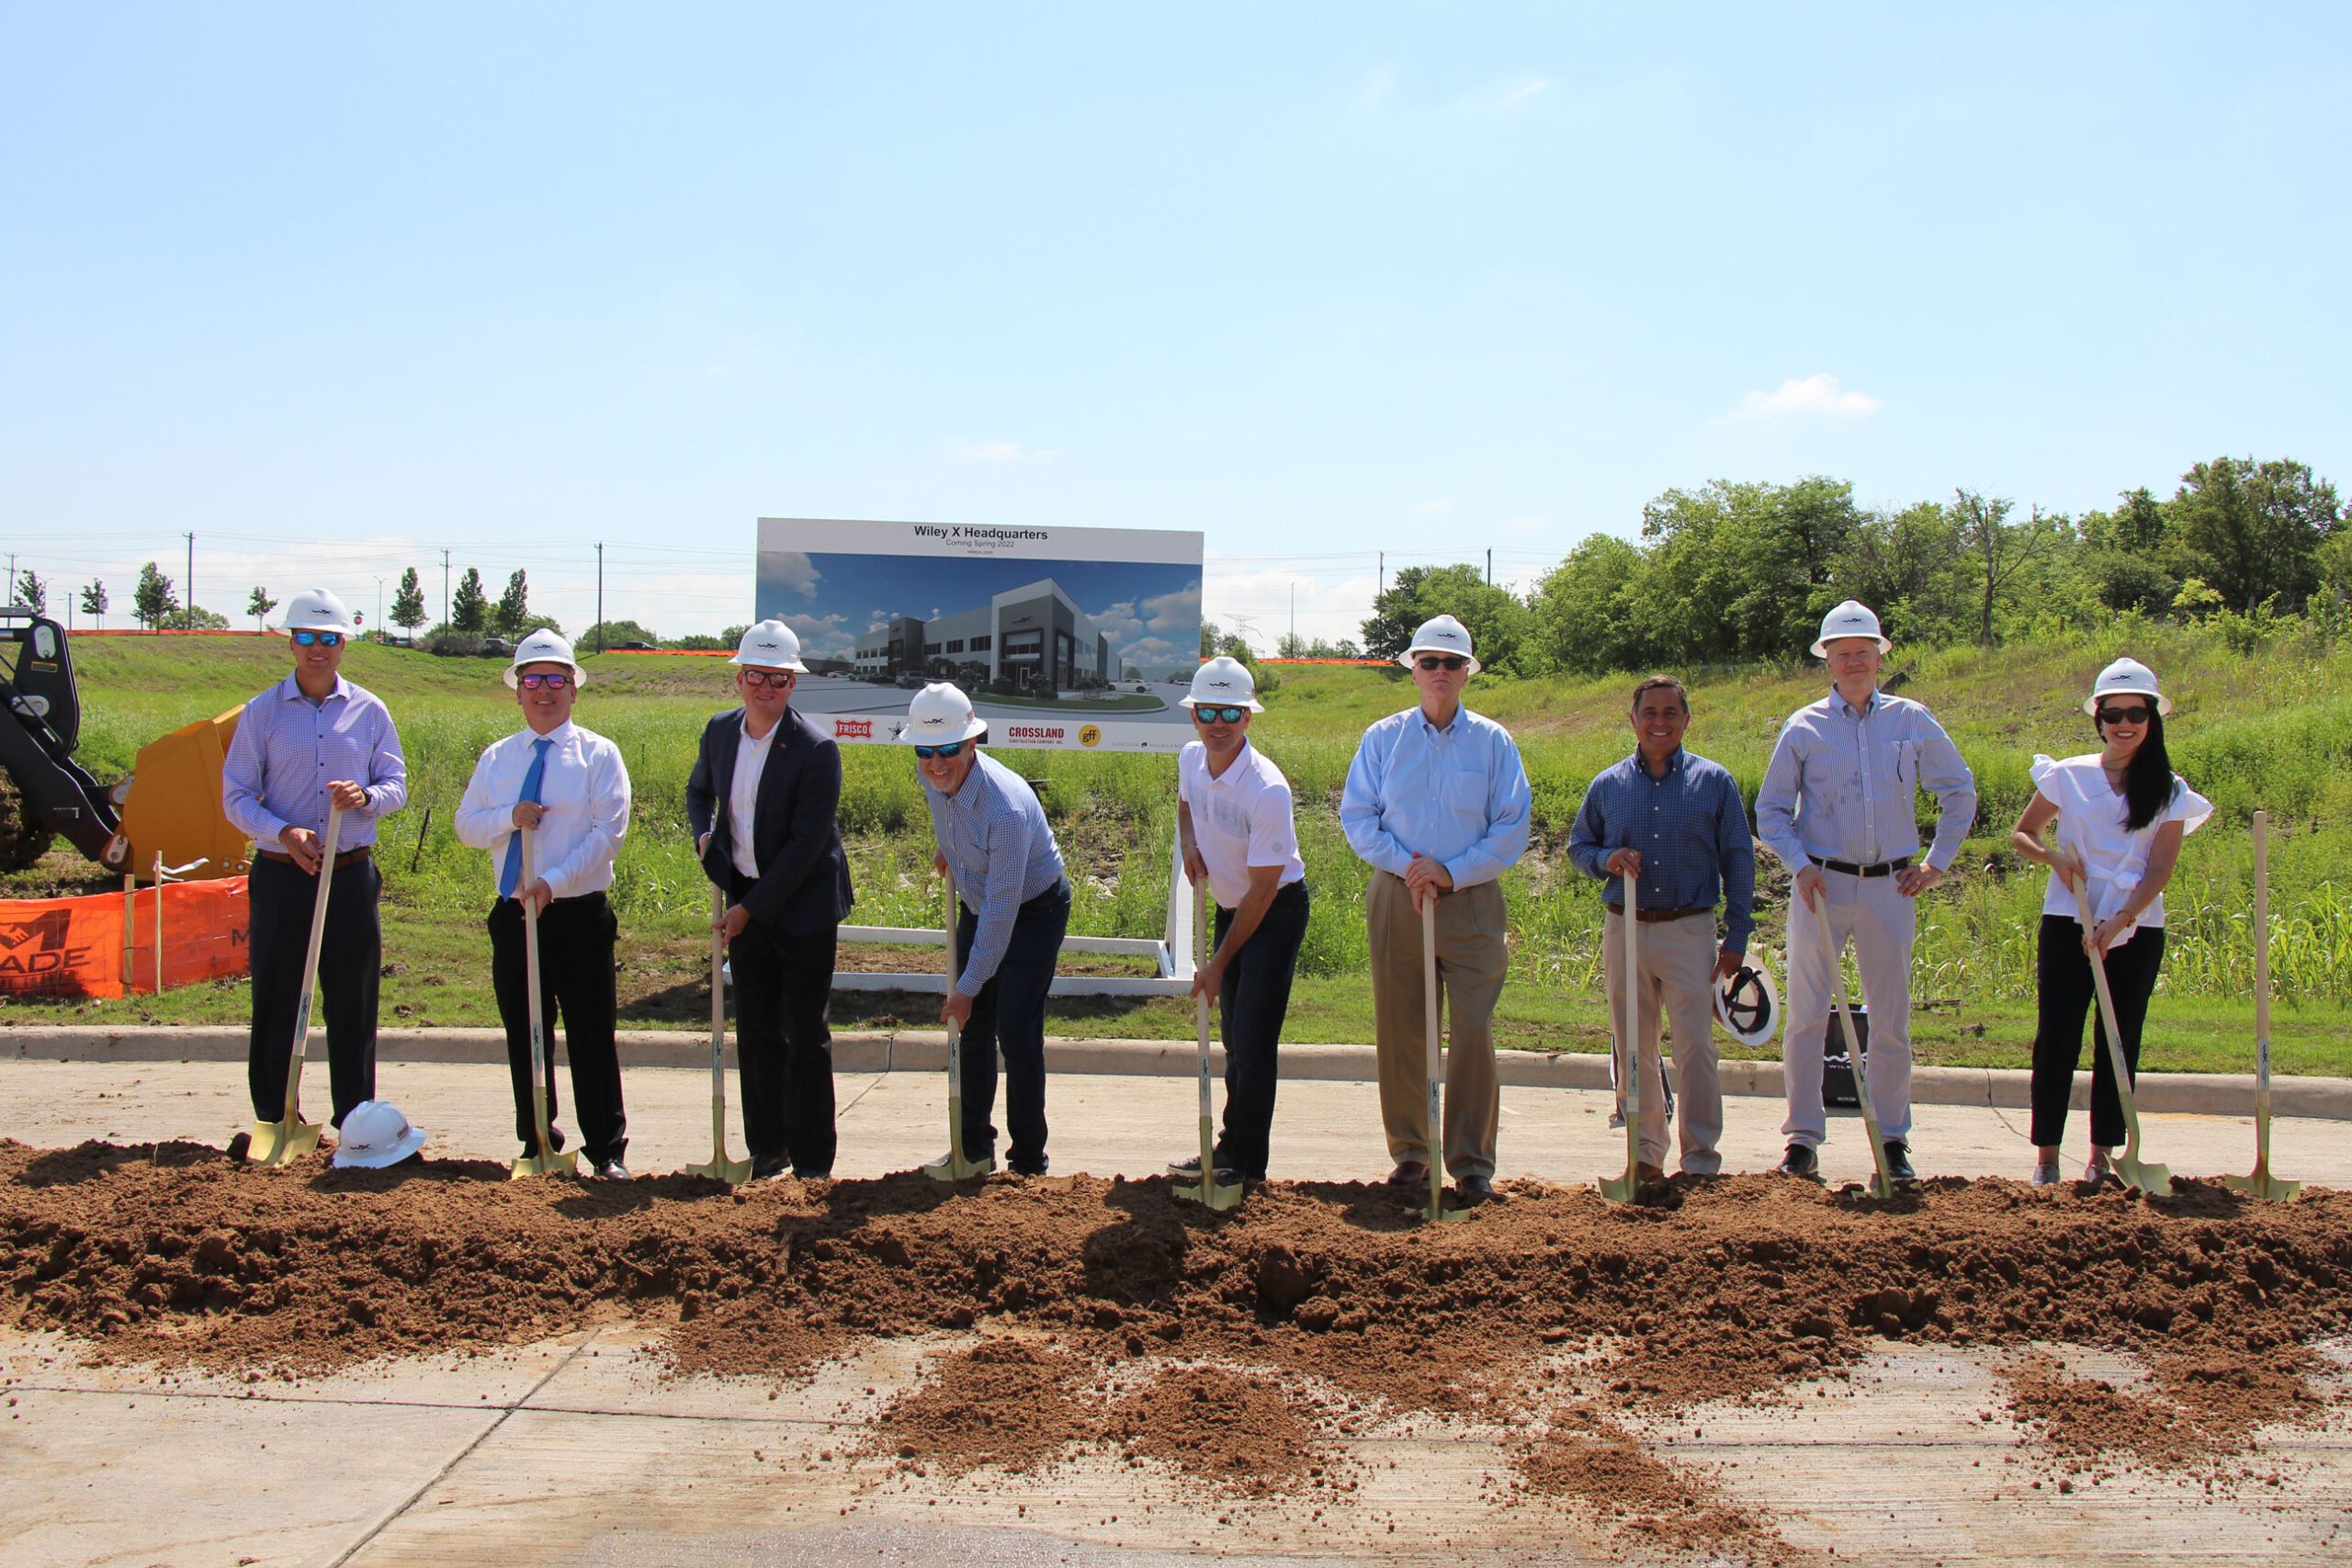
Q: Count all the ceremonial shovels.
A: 10